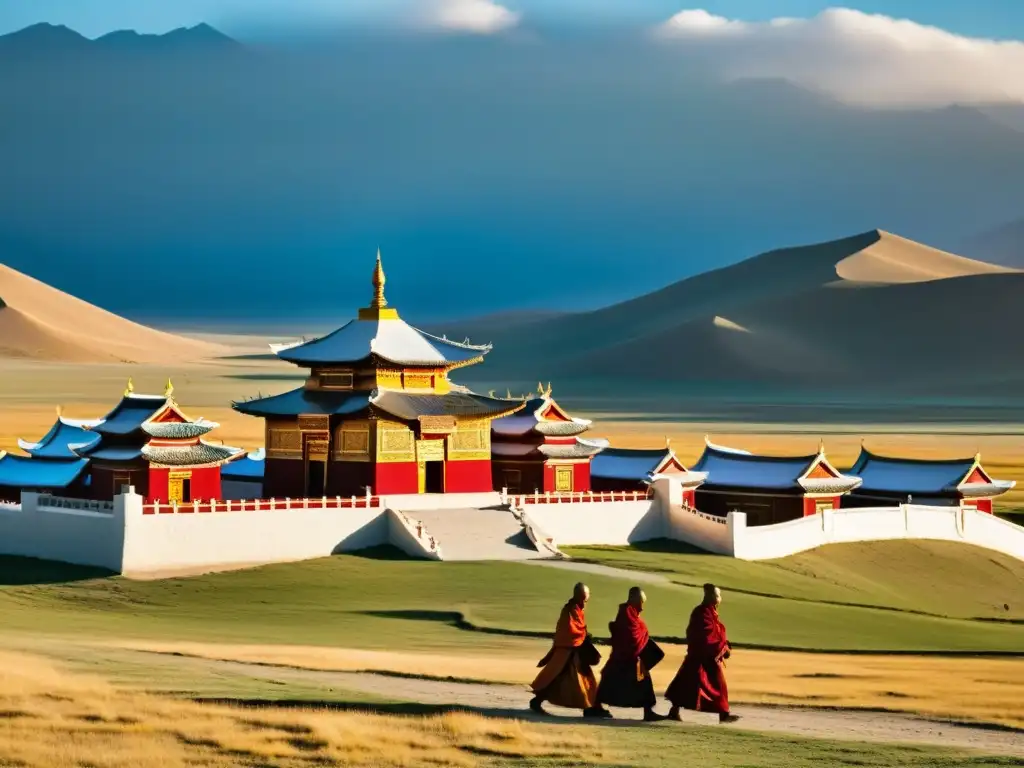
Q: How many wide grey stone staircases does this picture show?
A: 1